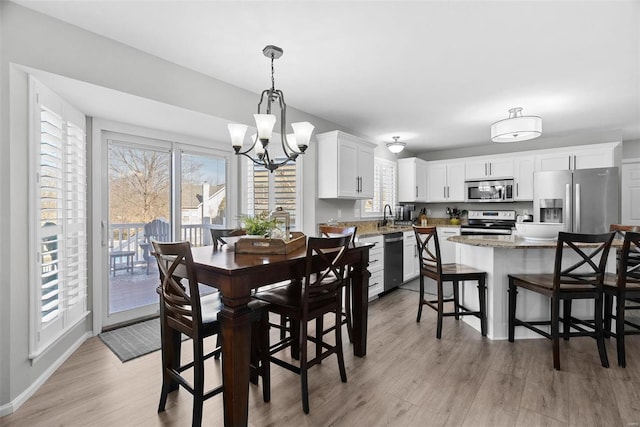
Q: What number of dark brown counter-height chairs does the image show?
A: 8